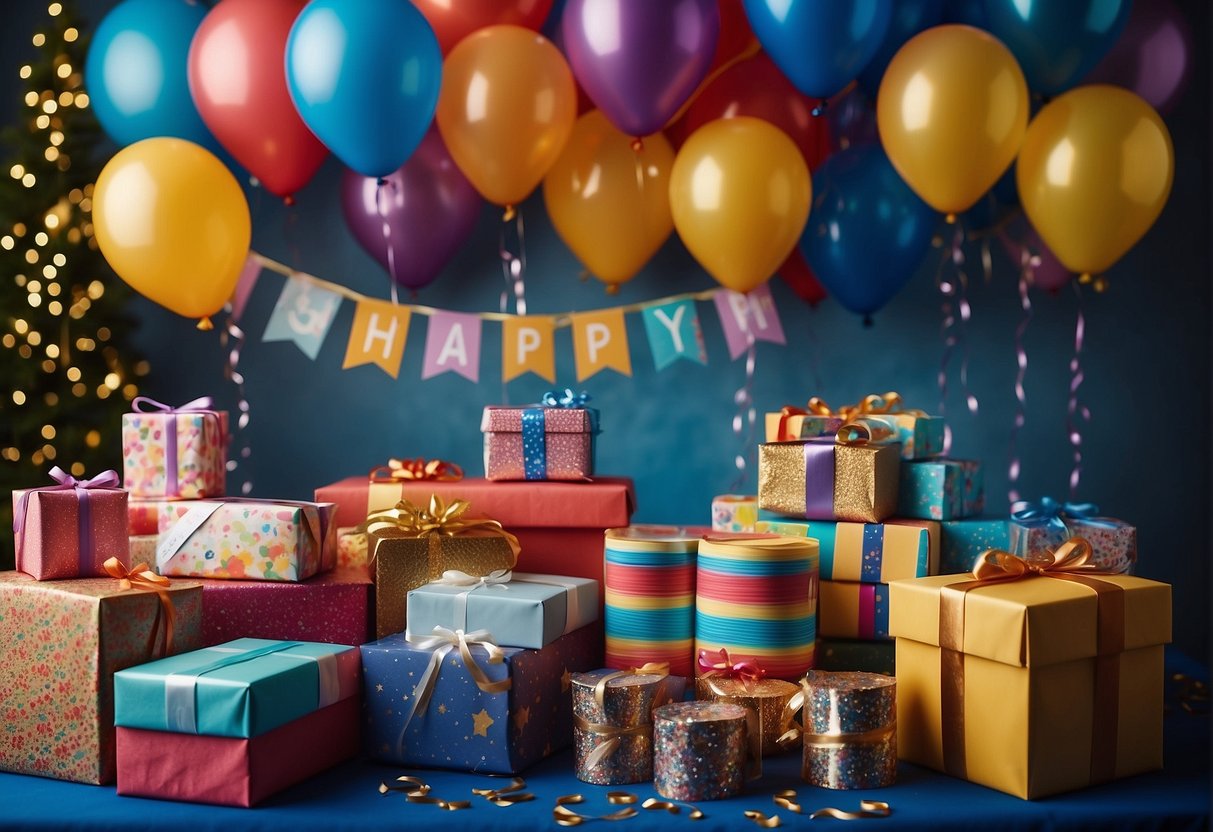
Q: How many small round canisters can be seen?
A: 4